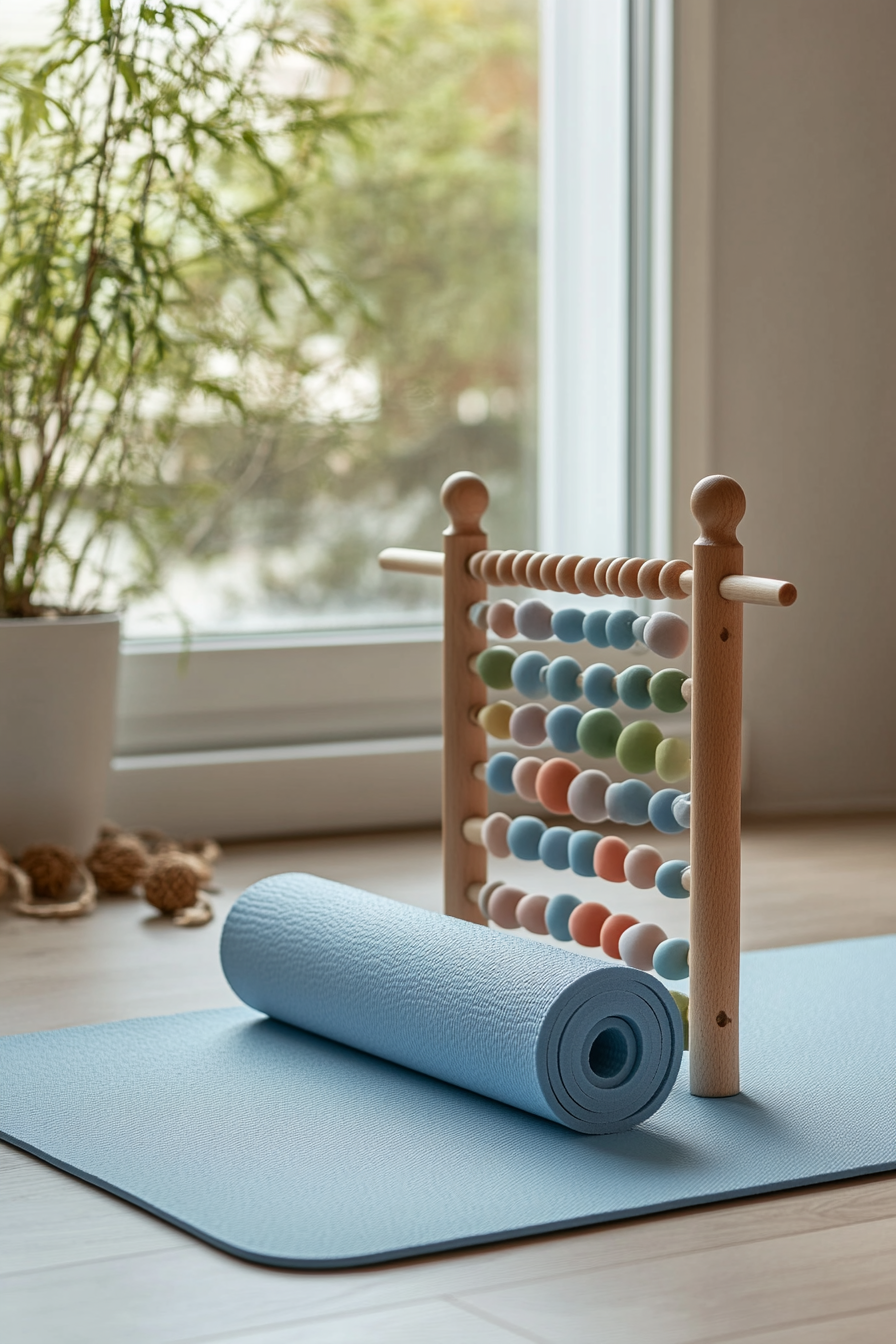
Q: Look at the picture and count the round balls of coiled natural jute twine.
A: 3